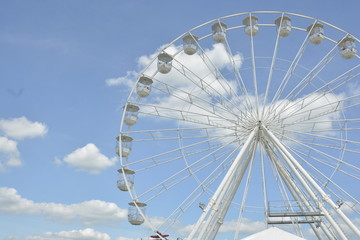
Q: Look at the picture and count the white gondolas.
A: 12